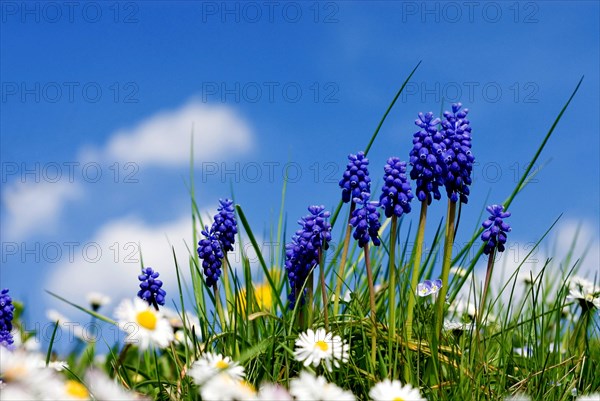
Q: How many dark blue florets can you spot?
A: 12